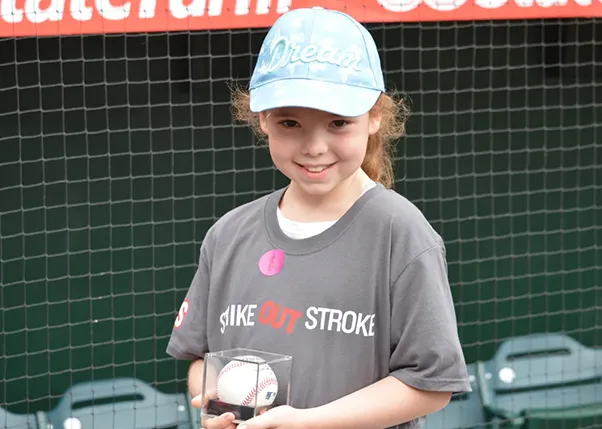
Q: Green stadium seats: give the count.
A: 4